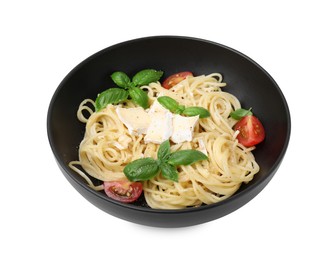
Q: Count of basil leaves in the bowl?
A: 11